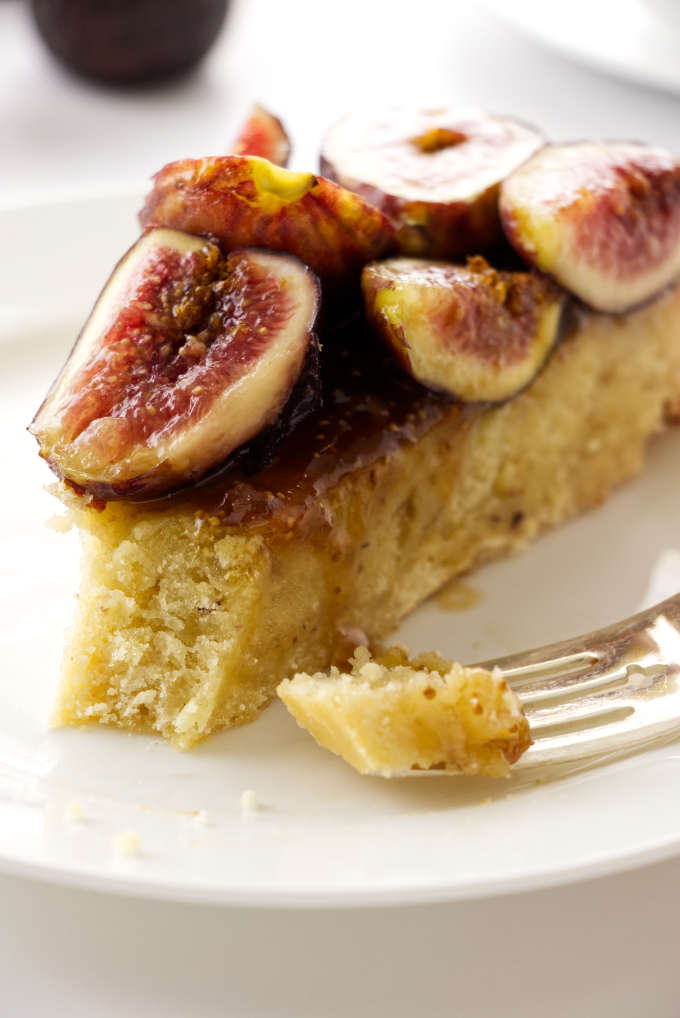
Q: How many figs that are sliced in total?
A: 6